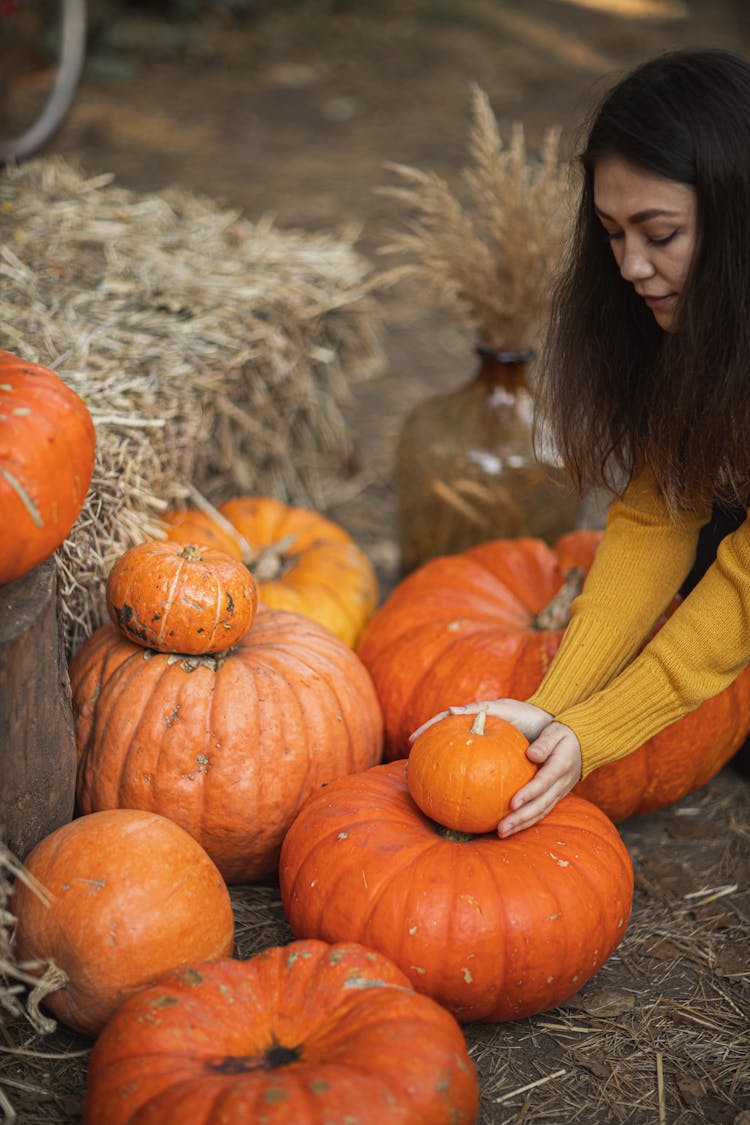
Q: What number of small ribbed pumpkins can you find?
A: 2